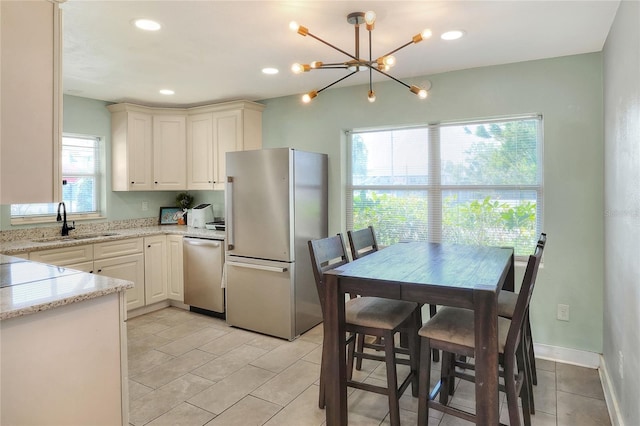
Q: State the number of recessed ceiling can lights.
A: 4